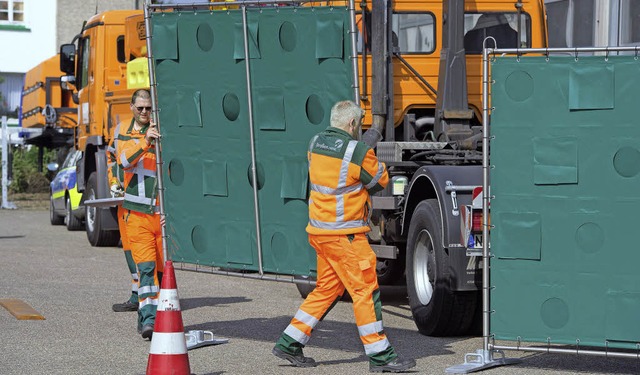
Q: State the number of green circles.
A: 12